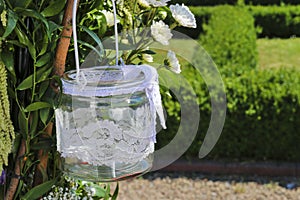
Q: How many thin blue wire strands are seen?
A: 2